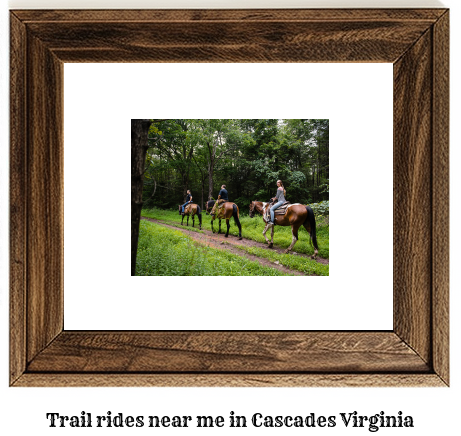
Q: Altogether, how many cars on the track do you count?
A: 0